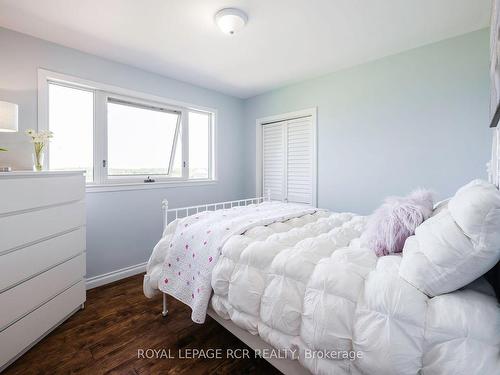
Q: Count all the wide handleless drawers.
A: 5